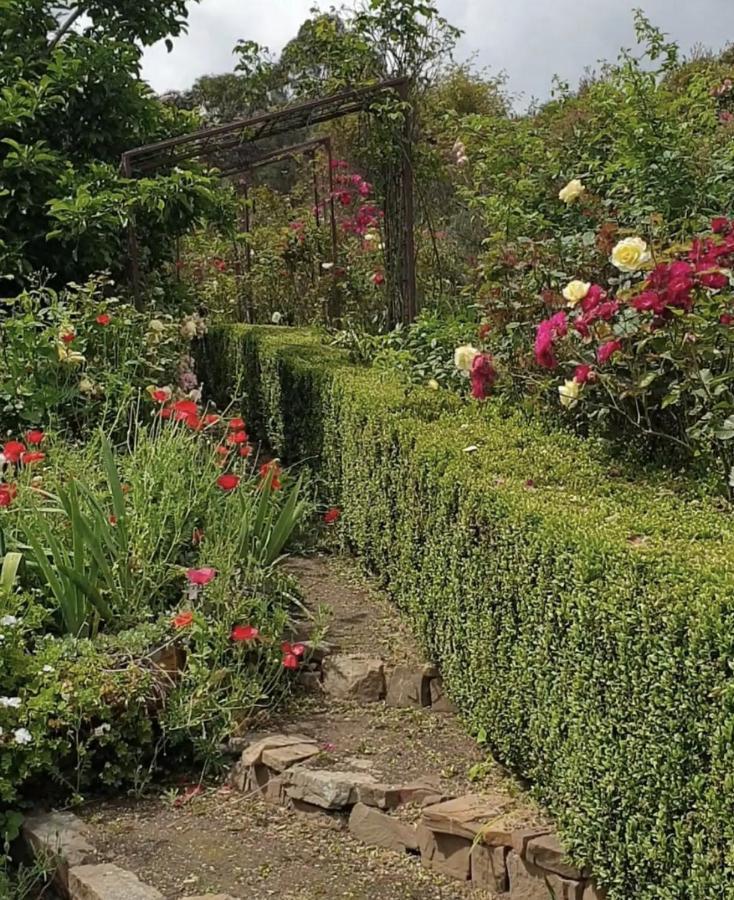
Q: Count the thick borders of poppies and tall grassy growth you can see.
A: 1